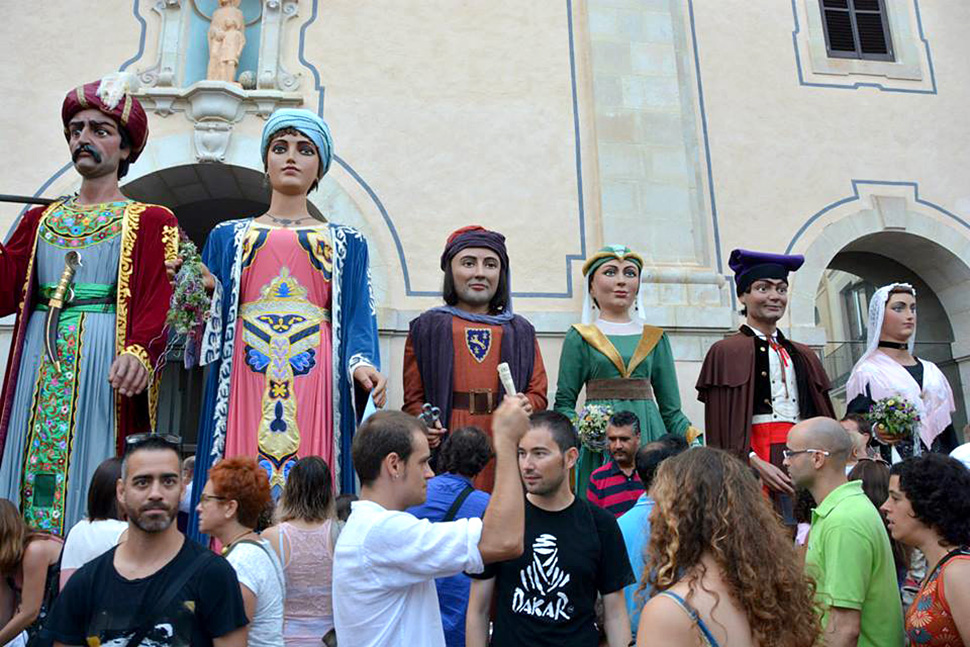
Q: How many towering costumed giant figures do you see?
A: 6